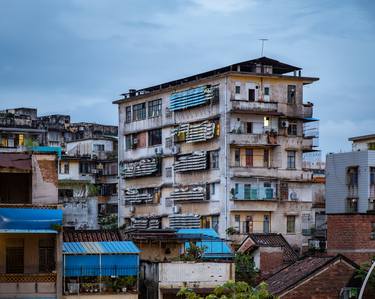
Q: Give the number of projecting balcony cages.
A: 8